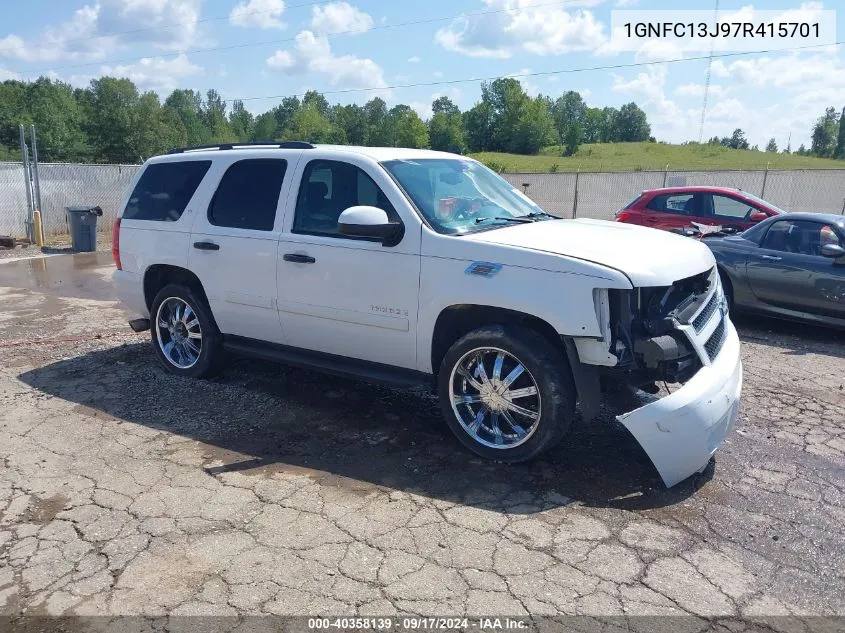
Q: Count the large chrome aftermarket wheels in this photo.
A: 2